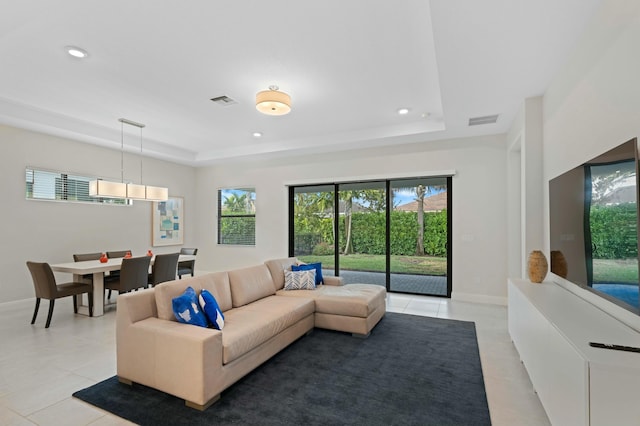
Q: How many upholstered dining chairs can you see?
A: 6